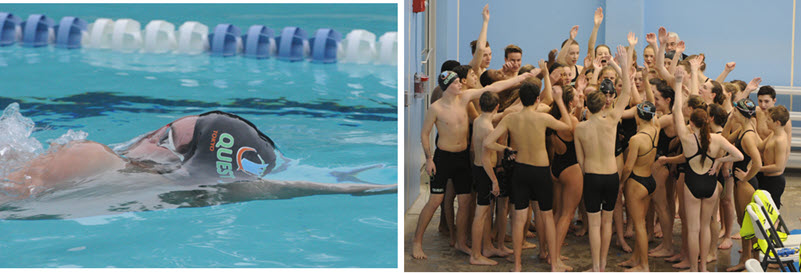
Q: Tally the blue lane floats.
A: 7